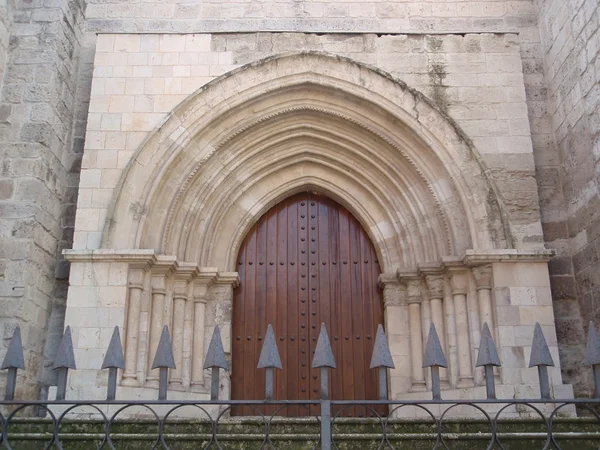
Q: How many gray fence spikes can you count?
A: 12